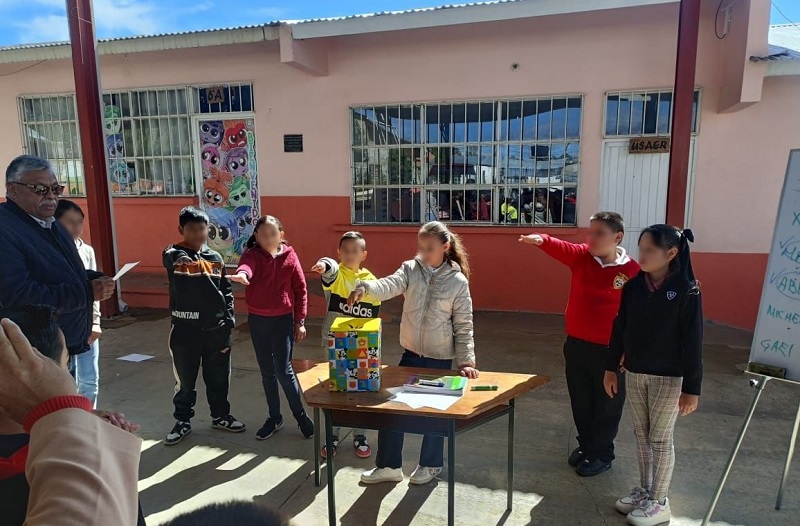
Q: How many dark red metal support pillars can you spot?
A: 2